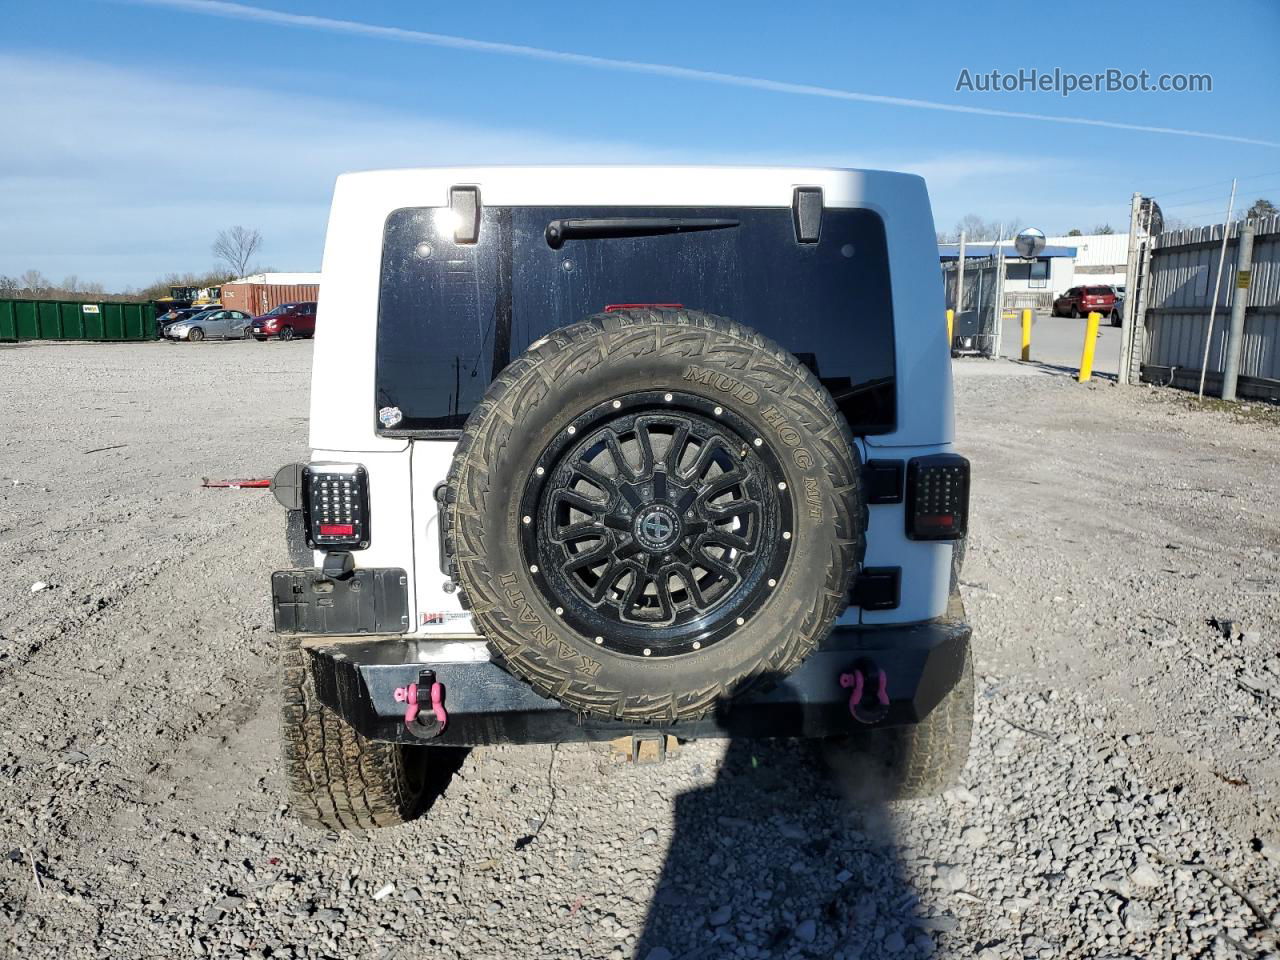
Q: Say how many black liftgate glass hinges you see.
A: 2